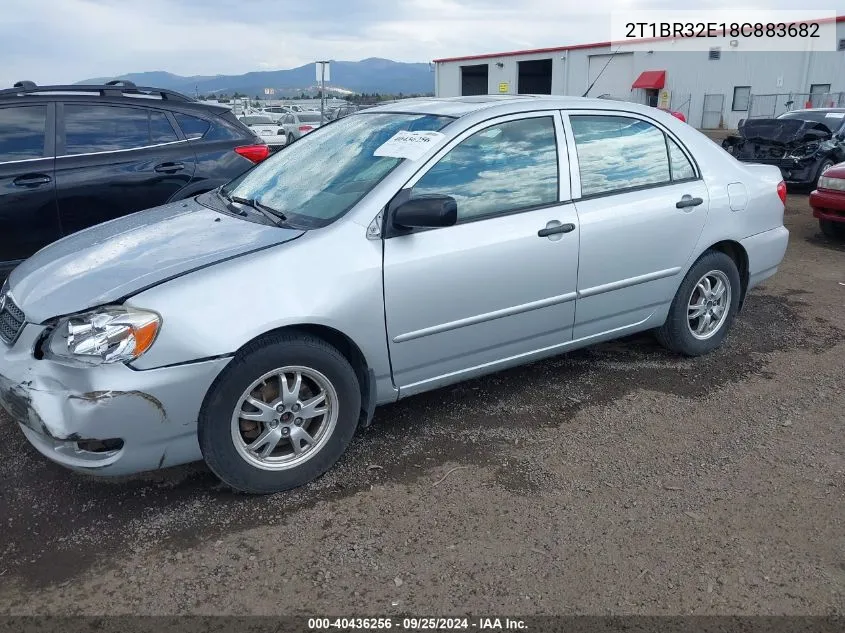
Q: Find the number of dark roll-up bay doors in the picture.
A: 2